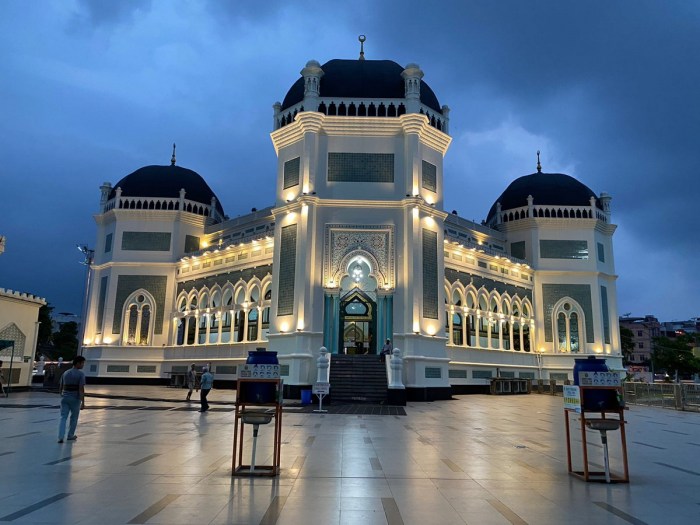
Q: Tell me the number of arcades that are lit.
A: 2